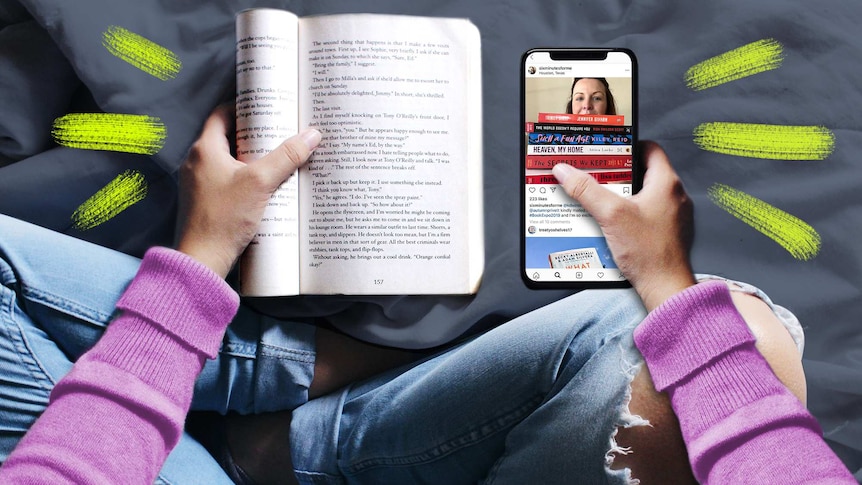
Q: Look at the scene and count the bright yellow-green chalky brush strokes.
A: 6